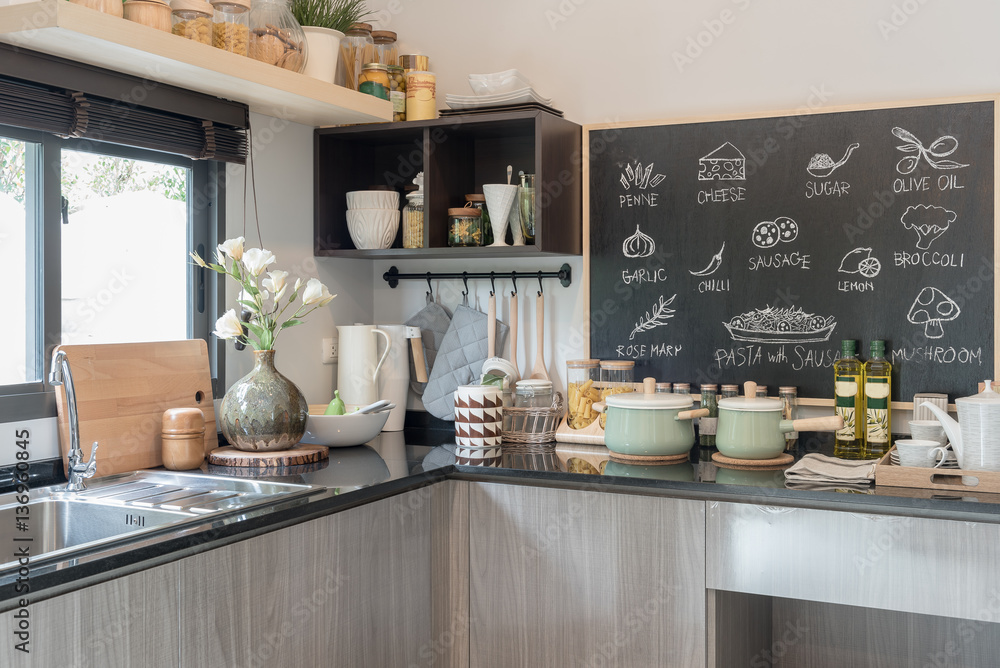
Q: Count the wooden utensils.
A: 3